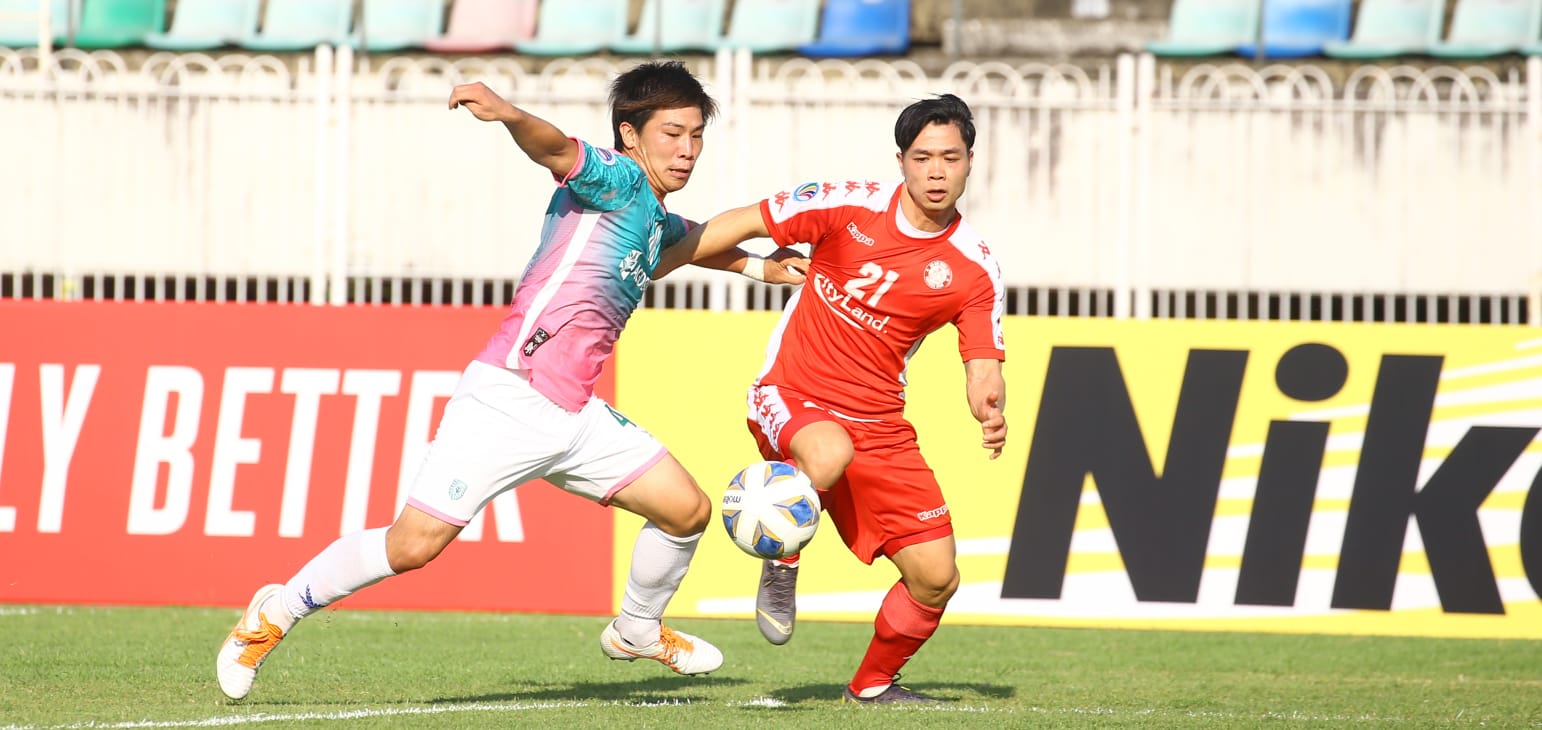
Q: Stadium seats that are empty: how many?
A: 14